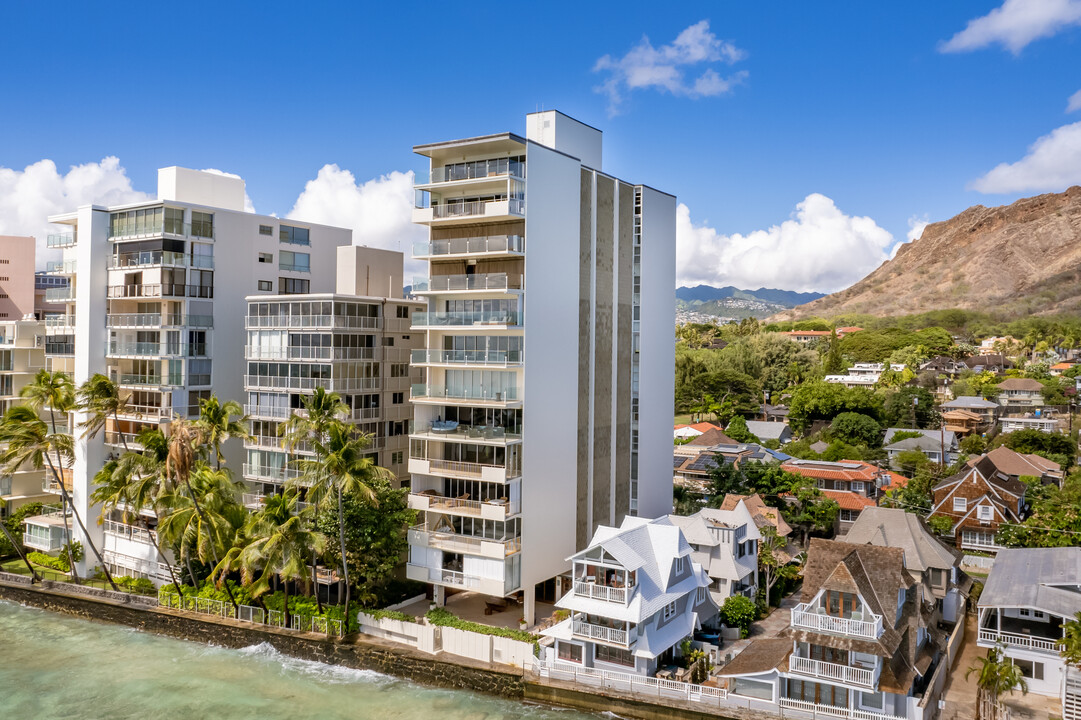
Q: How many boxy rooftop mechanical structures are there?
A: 3